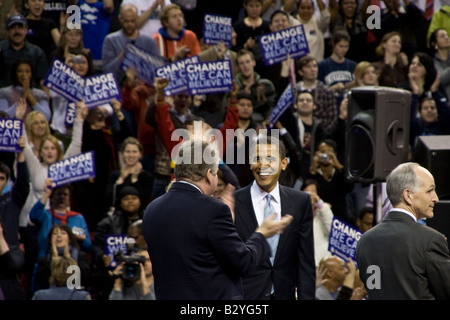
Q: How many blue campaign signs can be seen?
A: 13